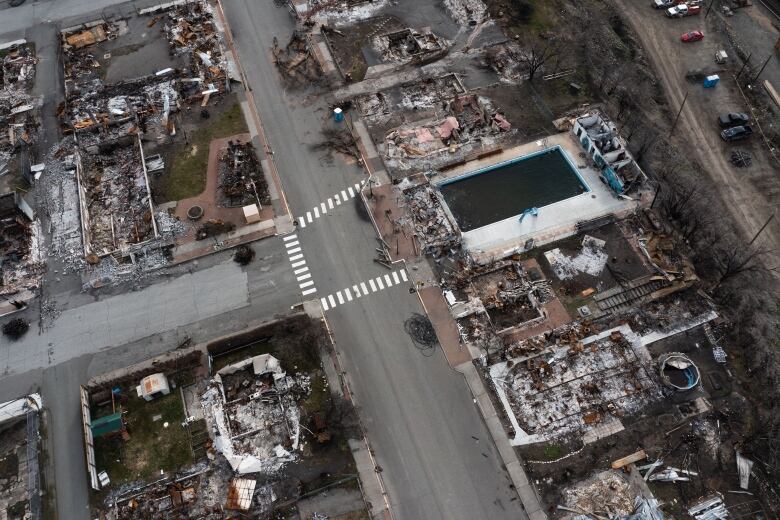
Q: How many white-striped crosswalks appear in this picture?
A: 3